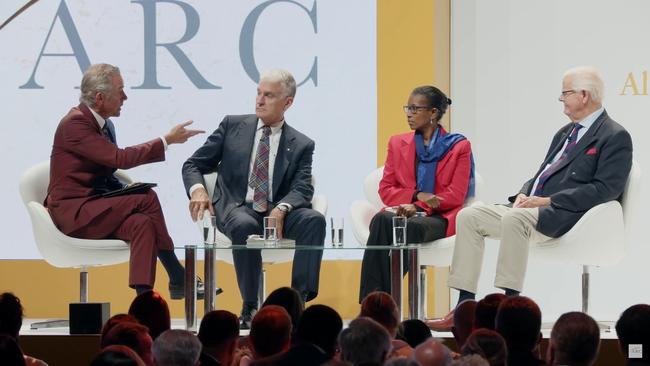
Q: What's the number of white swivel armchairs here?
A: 4